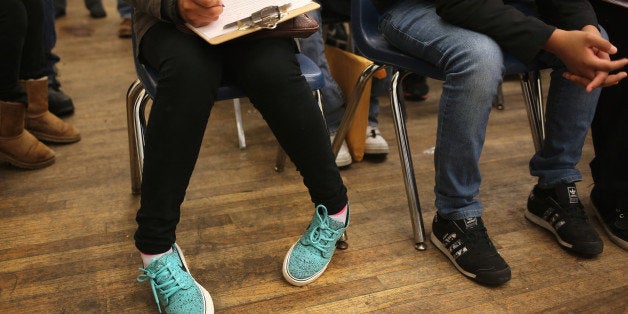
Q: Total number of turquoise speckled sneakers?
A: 2